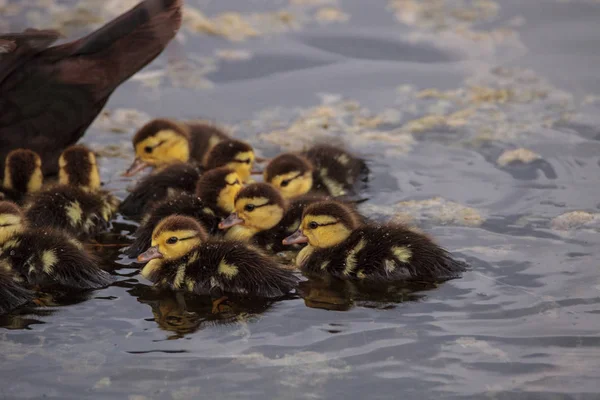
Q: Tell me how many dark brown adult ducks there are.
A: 1